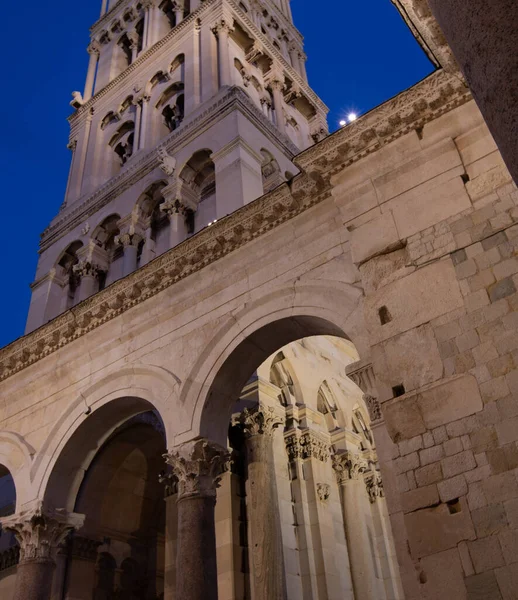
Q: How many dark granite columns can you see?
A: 2